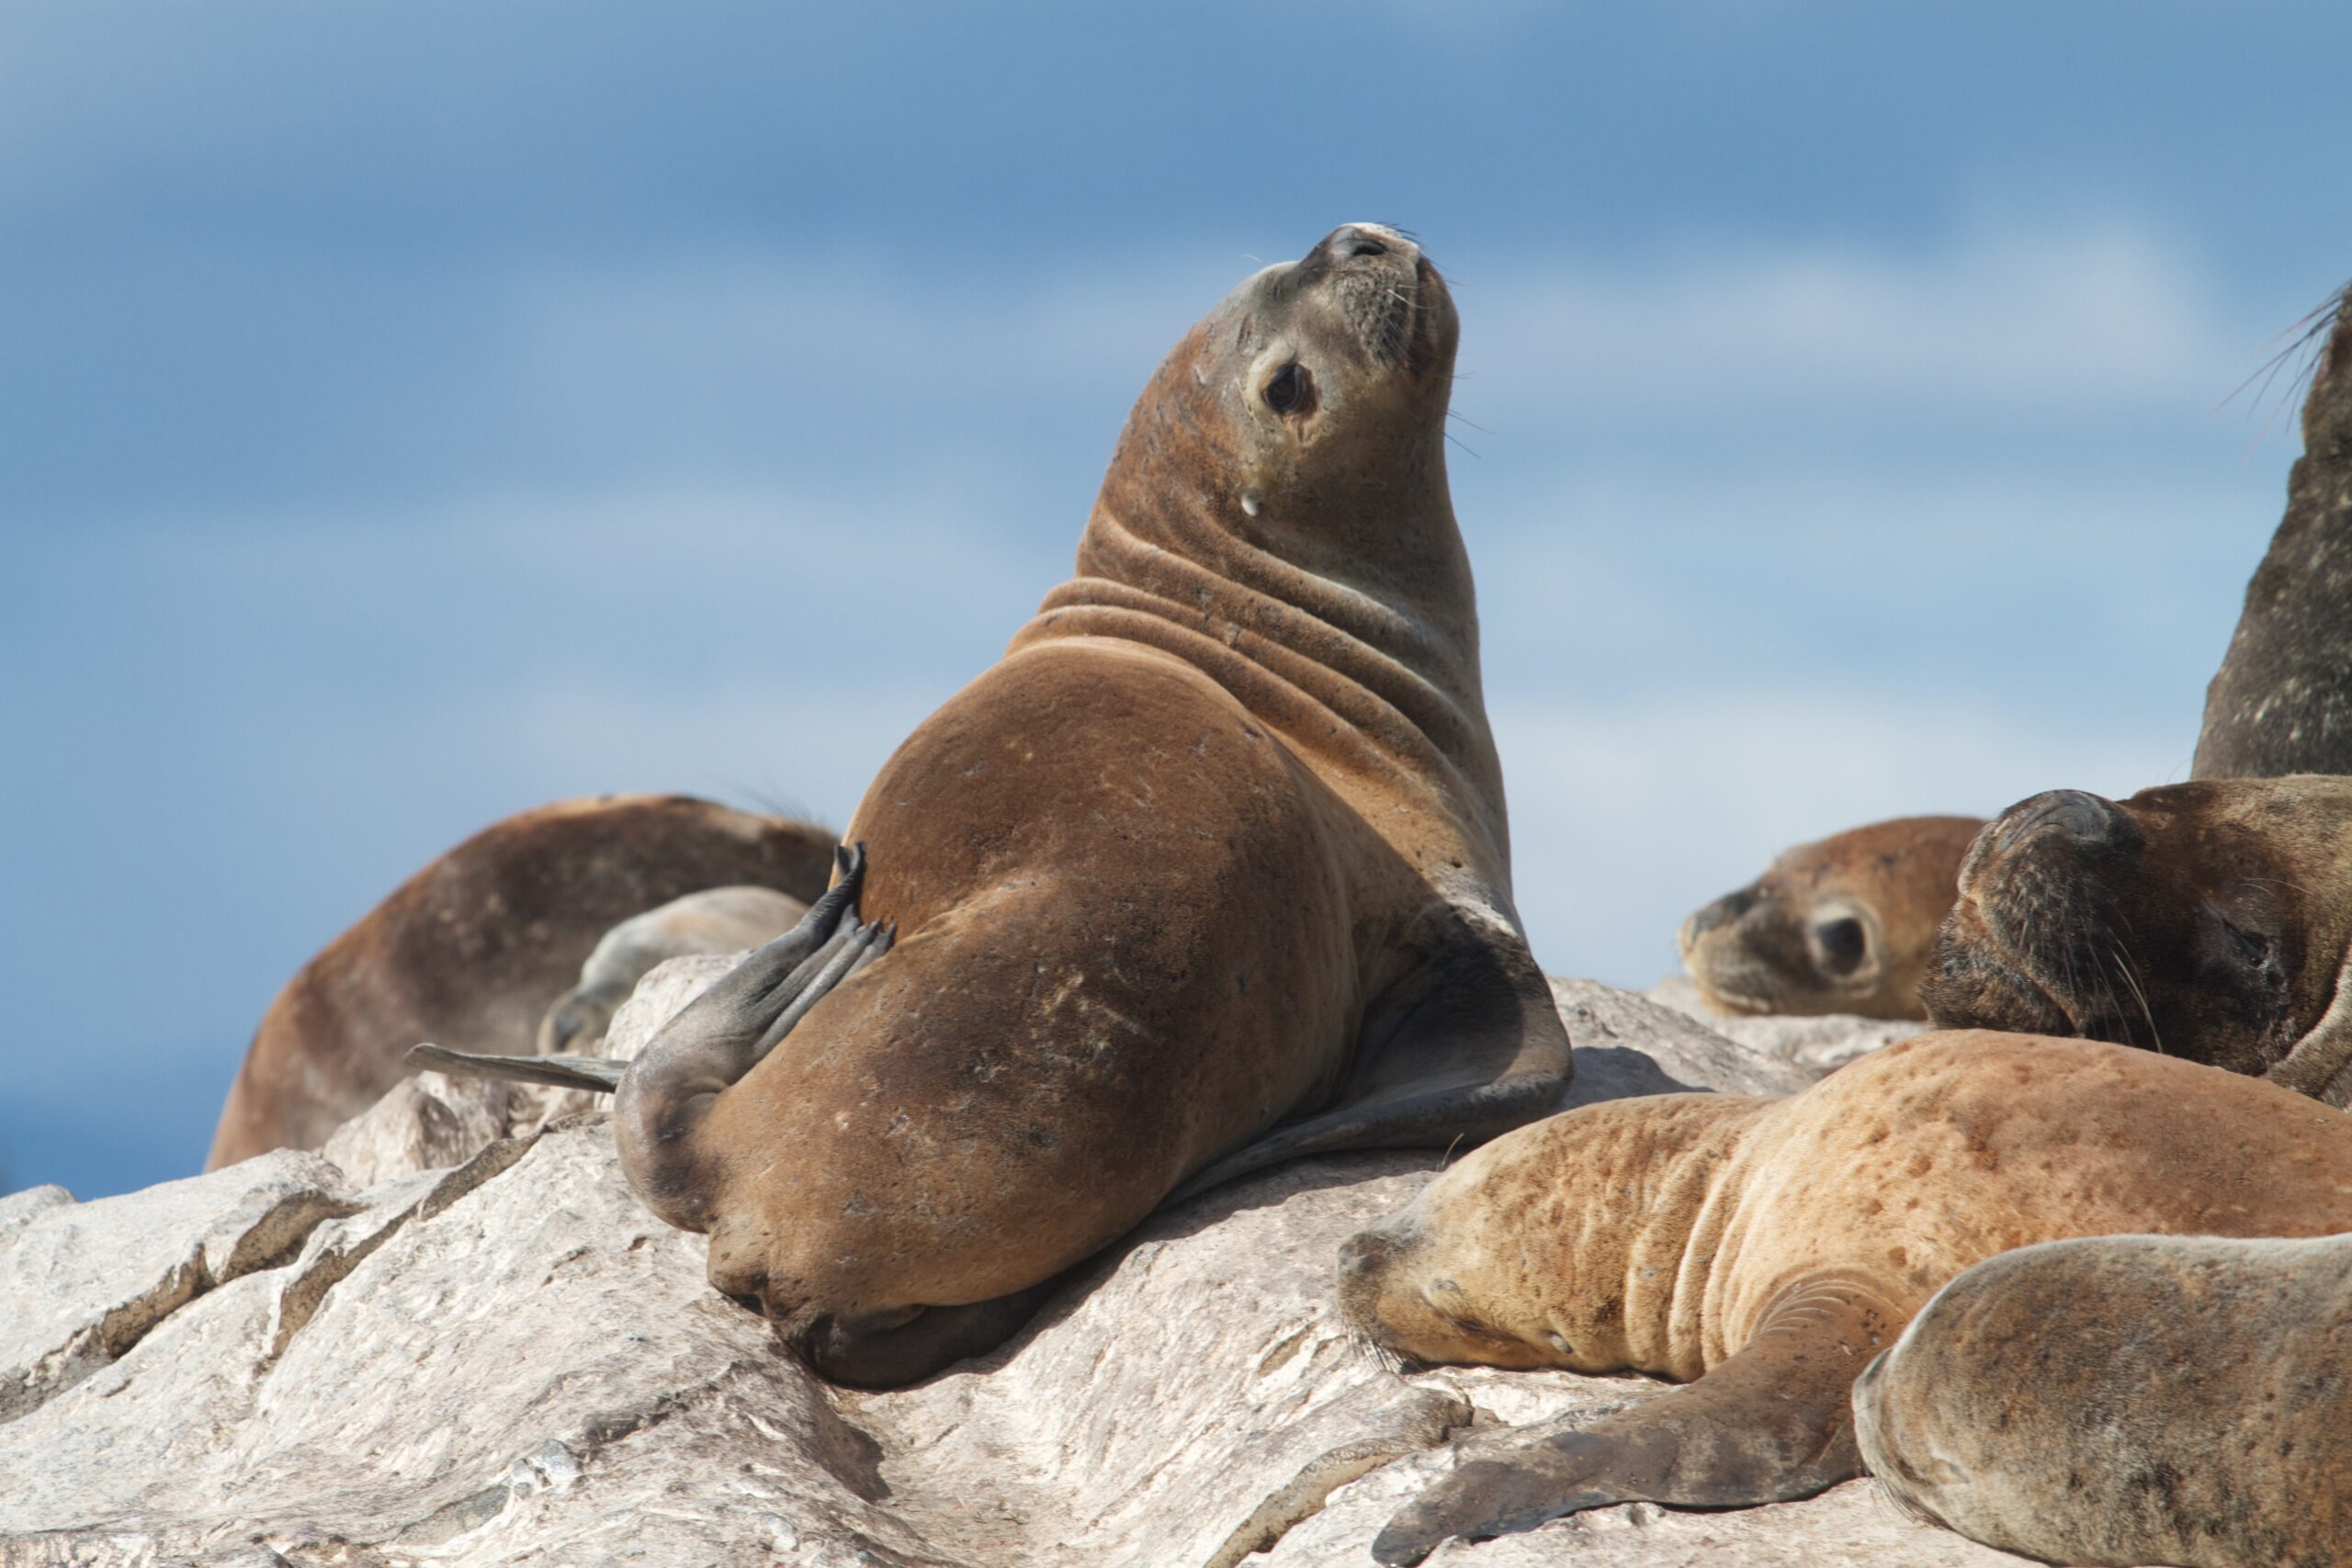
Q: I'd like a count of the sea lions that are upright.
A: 2